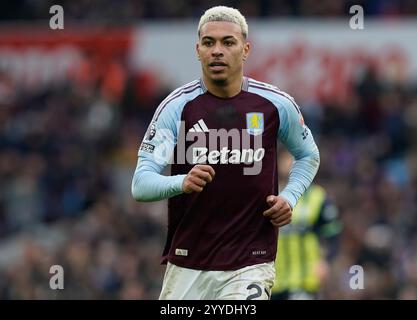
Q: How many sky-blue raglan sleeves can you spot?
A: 2